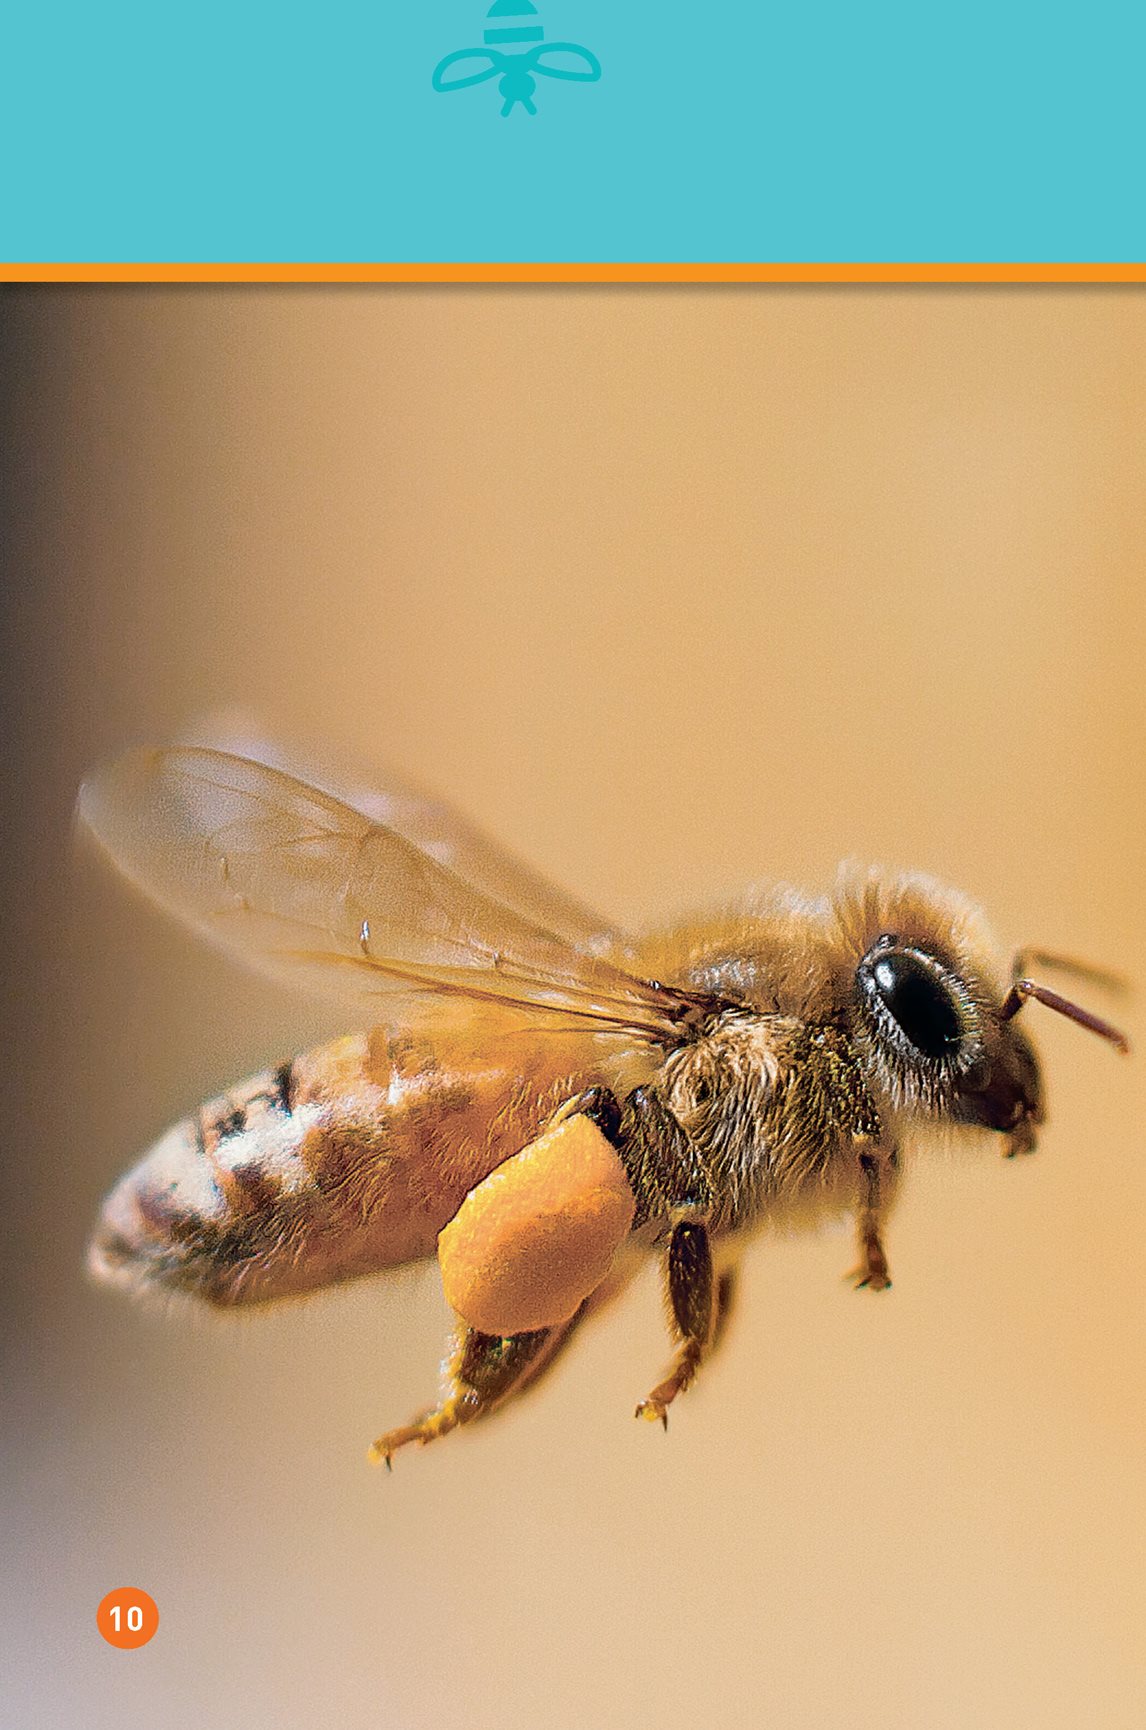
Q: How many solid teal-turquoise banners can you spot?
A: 1